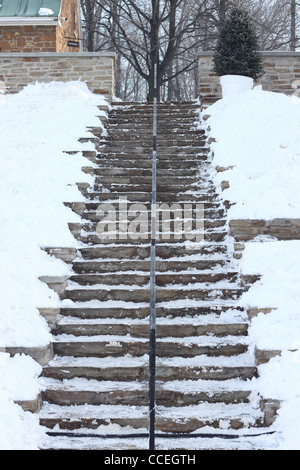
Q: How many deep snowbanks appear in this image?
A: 2